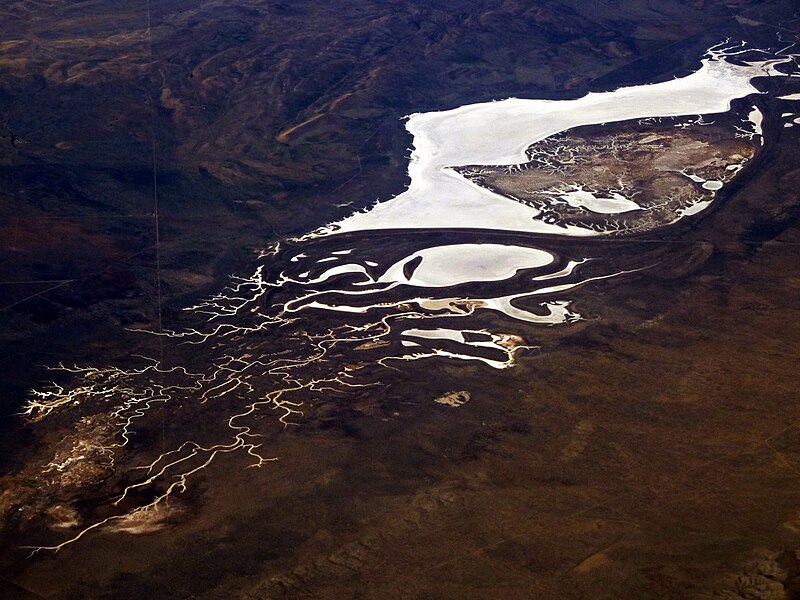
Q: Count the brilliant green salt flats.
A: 0